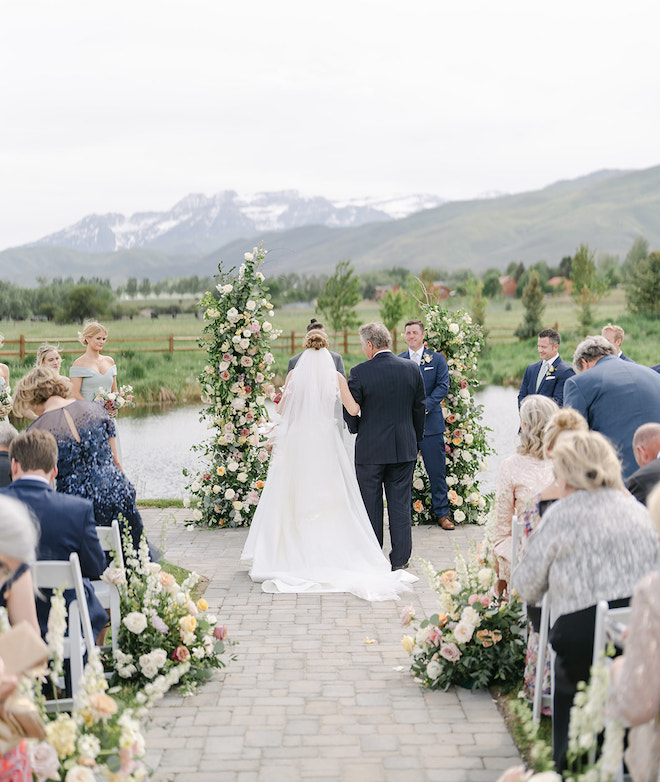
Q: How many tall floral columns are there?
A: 2